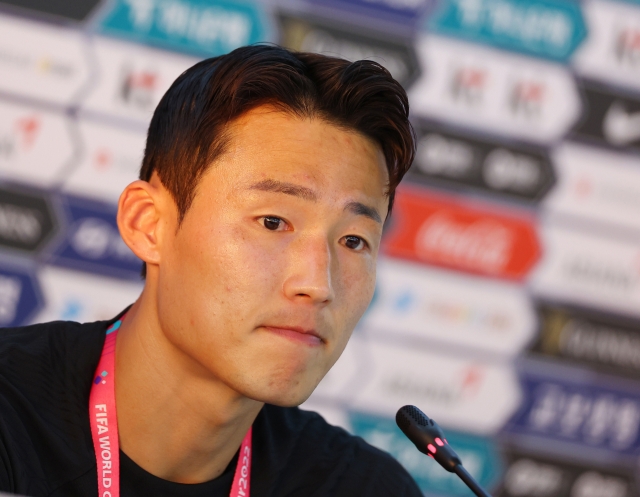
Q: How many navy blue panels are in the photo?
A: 4